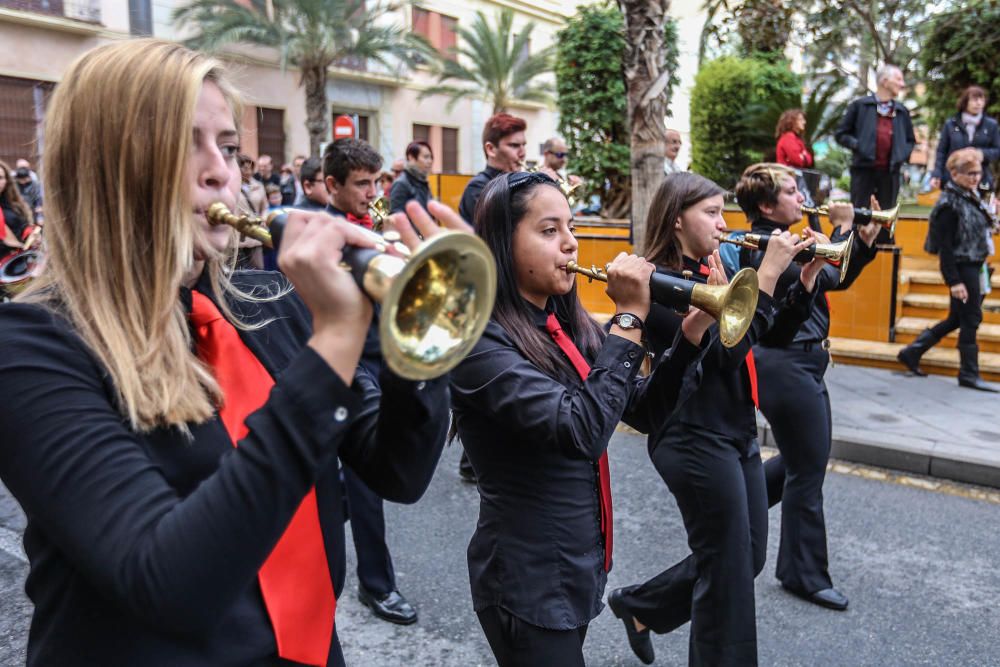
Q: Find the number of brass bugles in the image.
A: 4